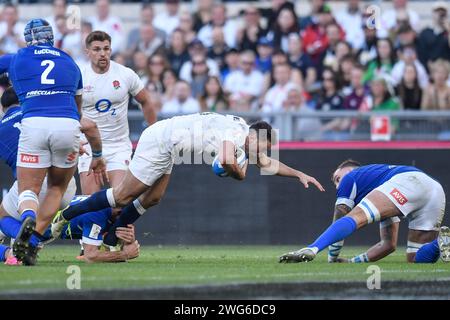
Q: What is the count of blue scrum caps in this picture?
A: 1